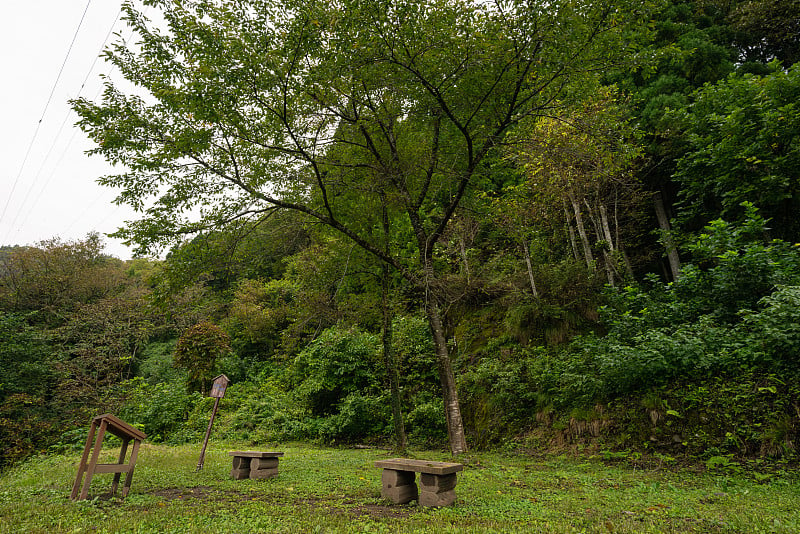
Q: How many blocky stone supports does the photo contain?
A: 4